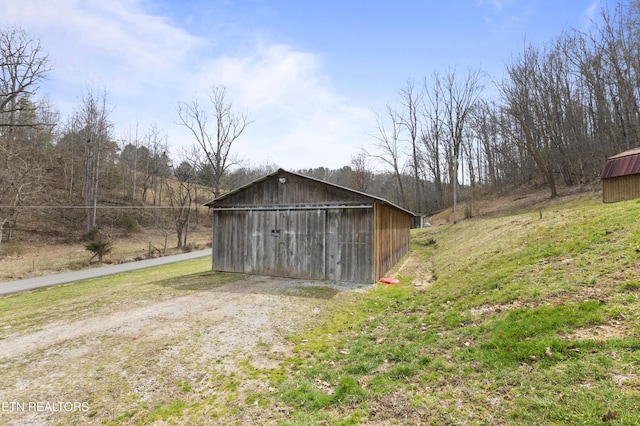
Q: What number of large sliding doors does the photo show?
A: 2